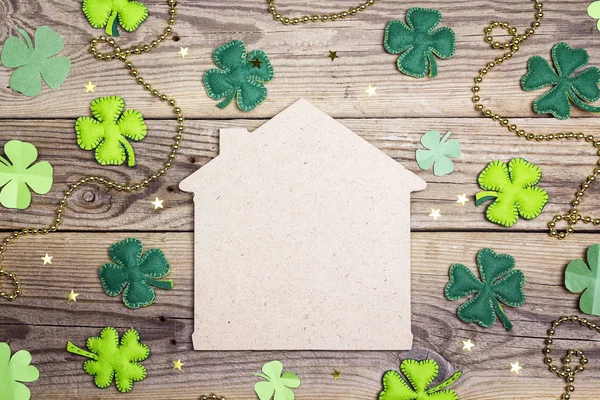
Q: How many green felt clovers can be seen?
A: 10